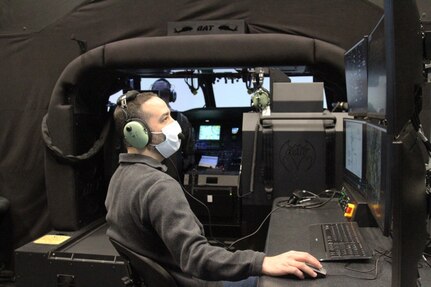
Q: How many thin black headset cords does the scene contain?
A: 1